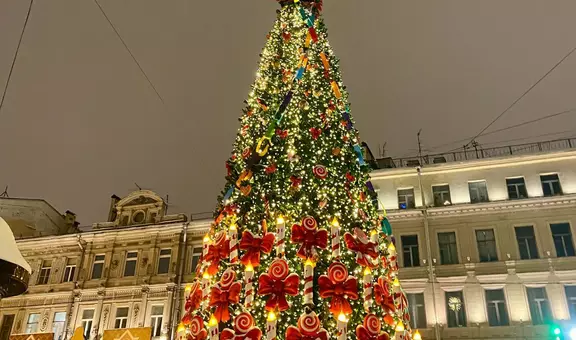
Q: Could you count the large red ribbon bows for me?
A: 13